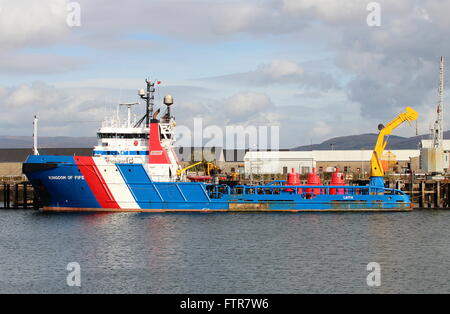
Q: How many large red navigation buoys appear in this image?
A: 3